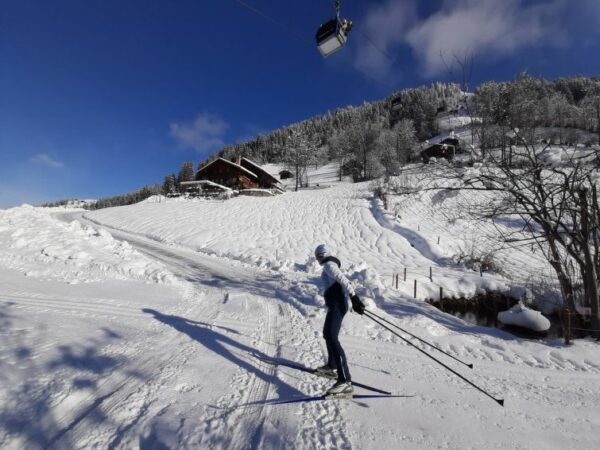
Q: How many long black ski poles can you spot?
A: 2